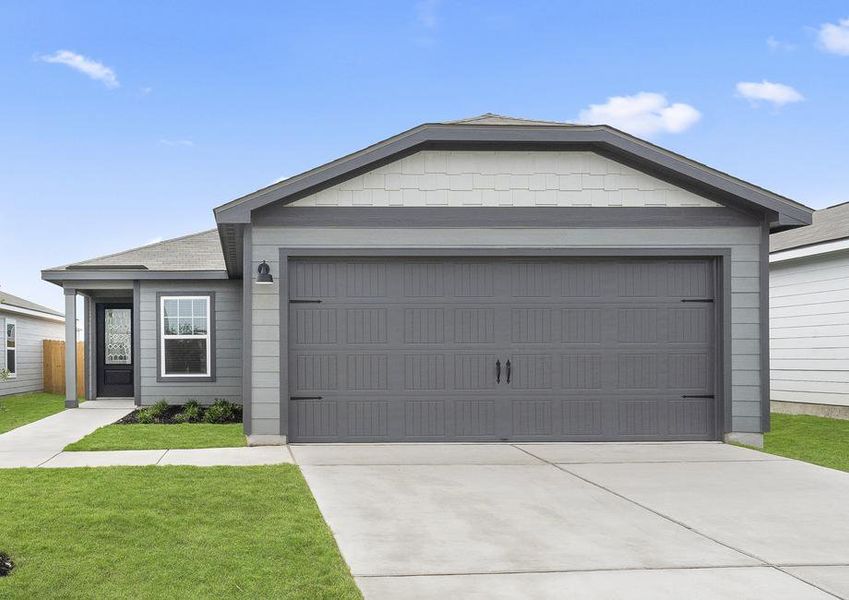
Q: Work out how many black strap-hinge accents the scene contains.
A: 4